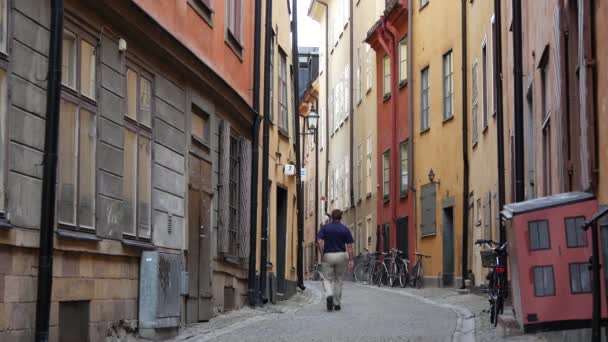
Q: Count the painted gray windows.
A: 4